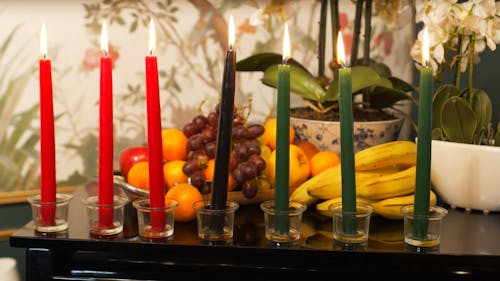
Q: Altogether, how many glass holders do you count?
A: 7